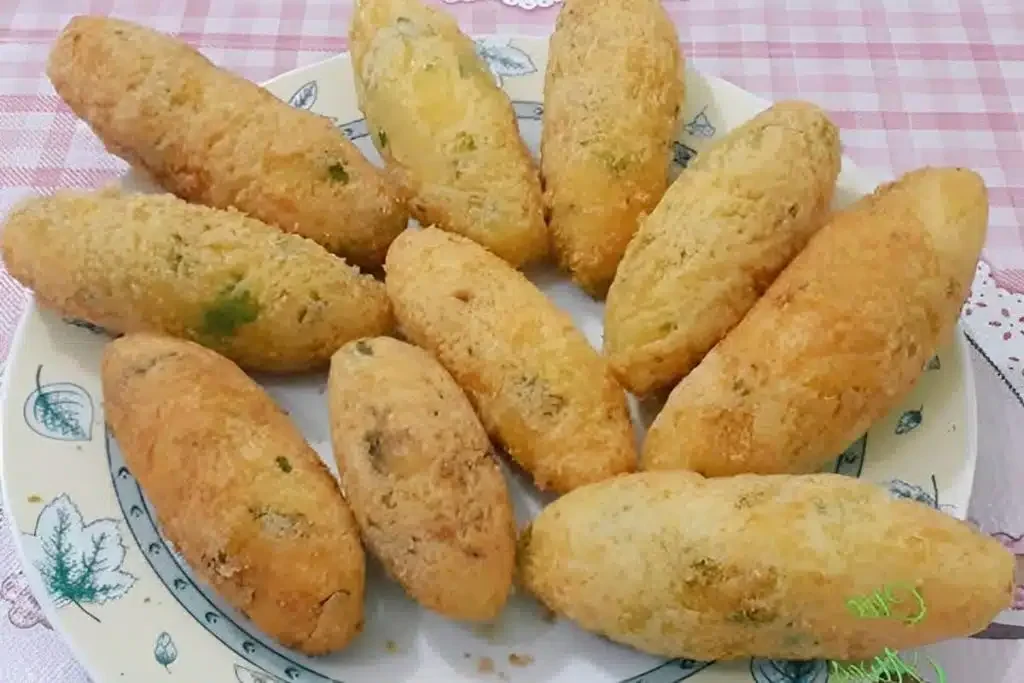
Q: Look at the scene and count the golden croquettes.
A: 10